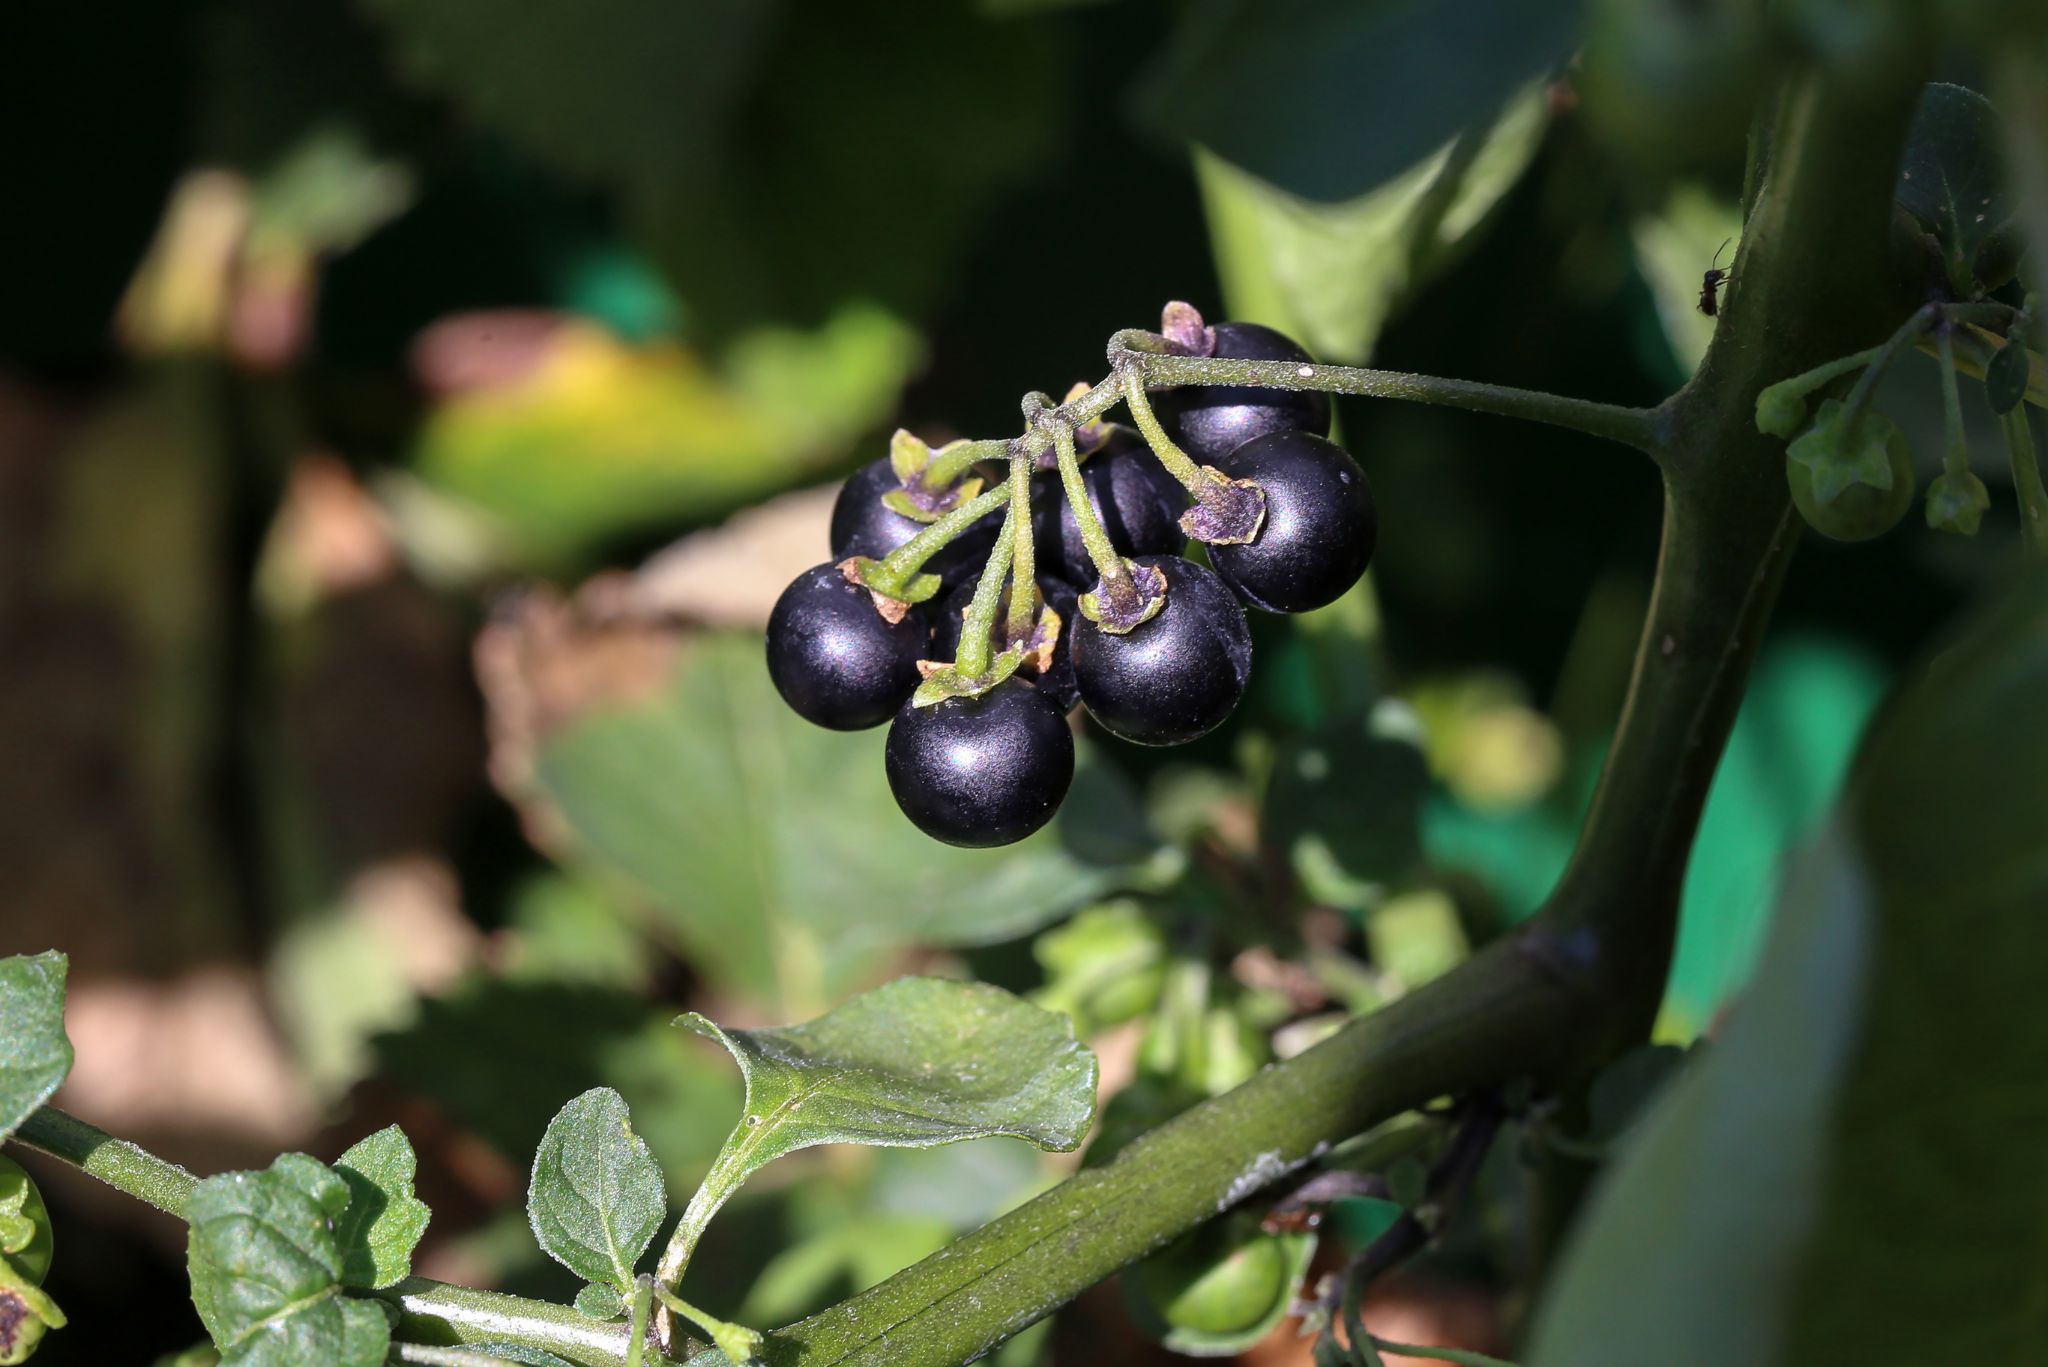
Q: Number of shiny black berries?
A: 8